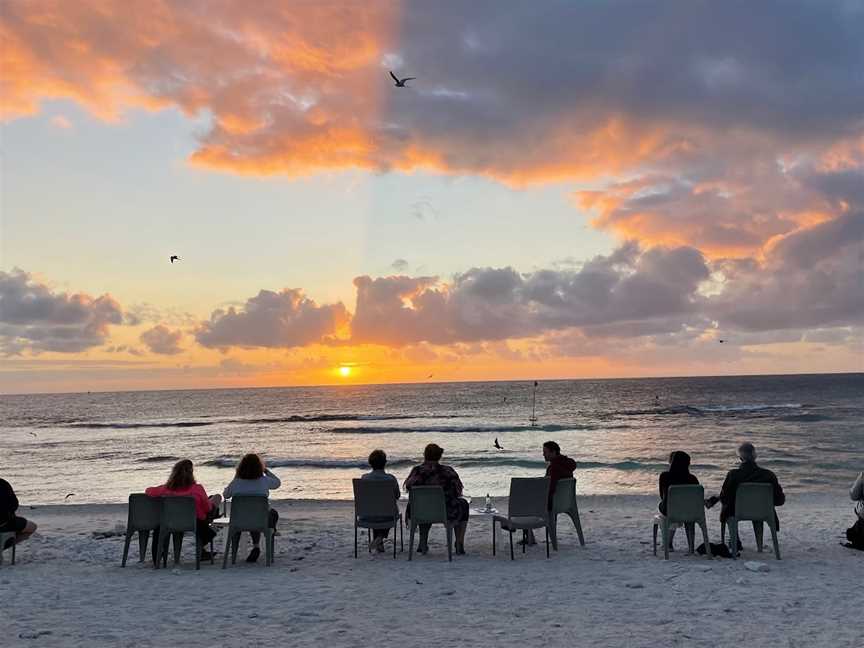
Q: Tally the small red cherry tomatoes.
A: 0